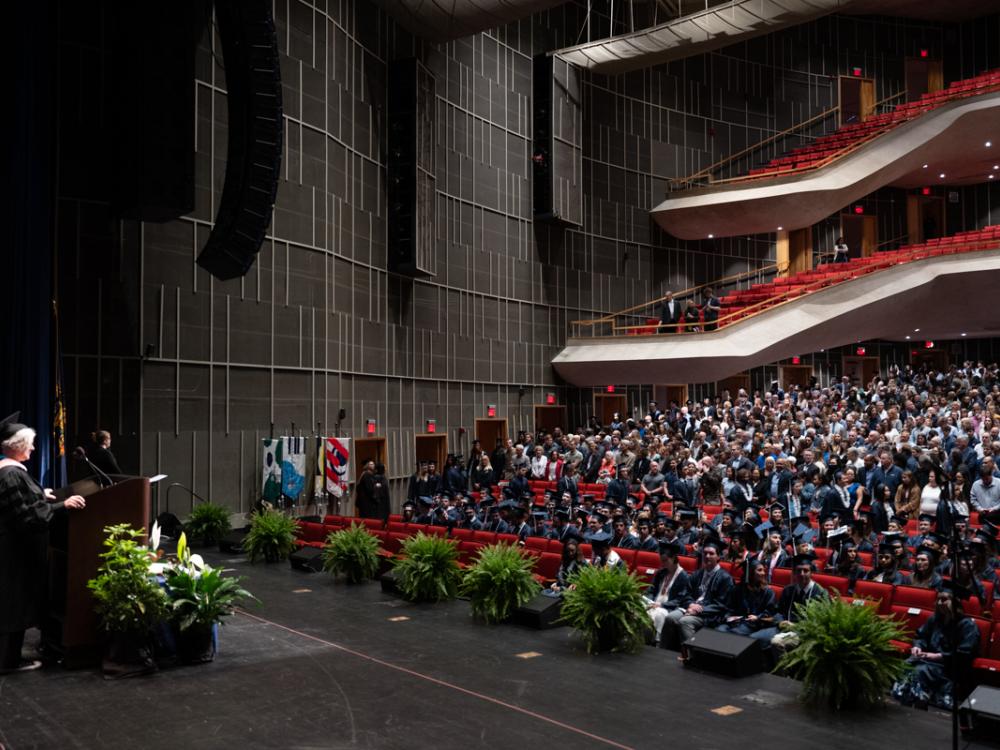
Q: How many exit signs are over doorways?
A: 12